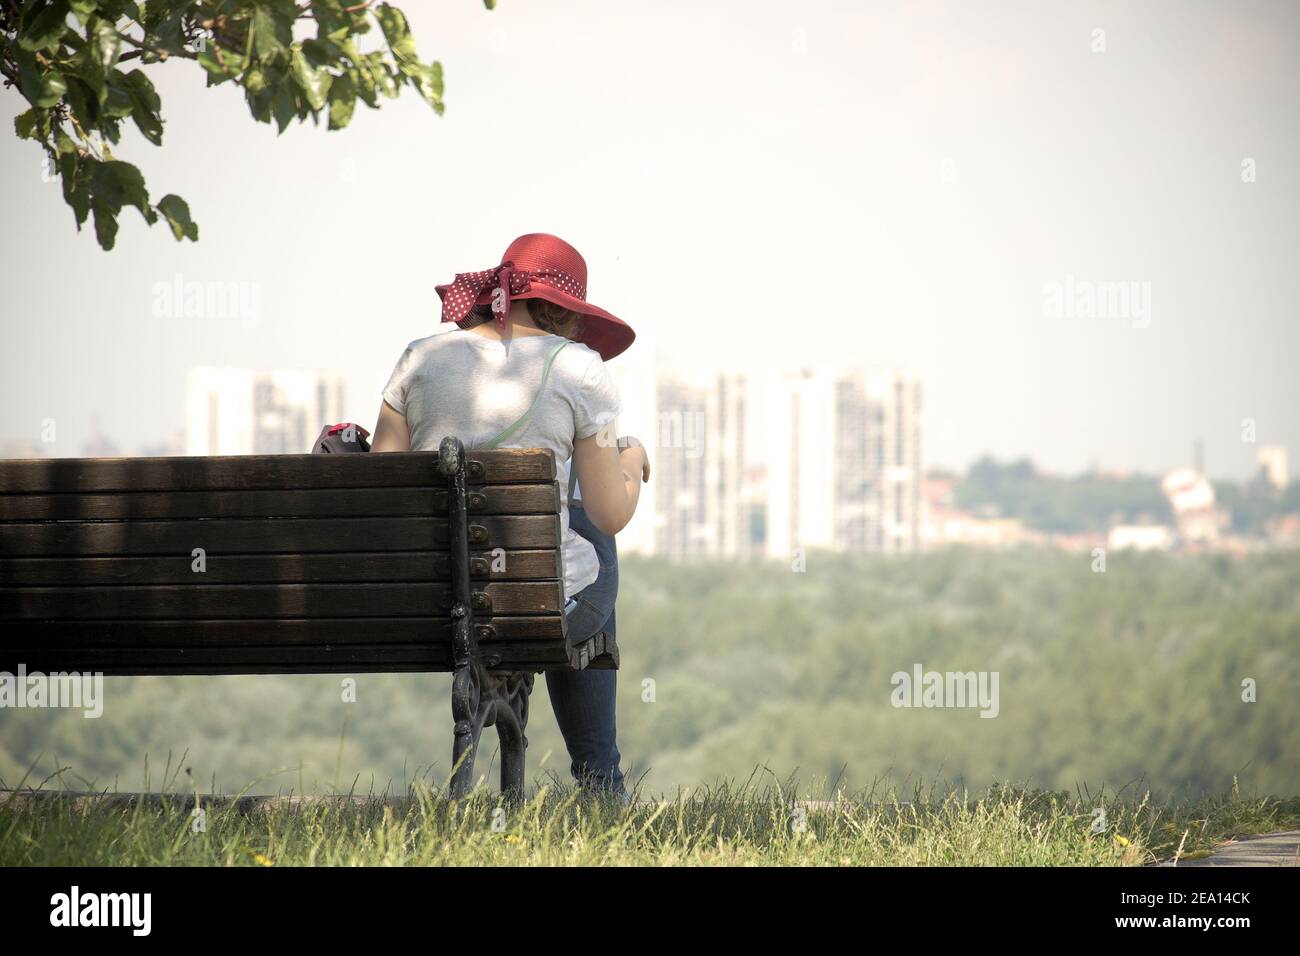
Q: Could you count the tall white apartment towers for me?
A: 3